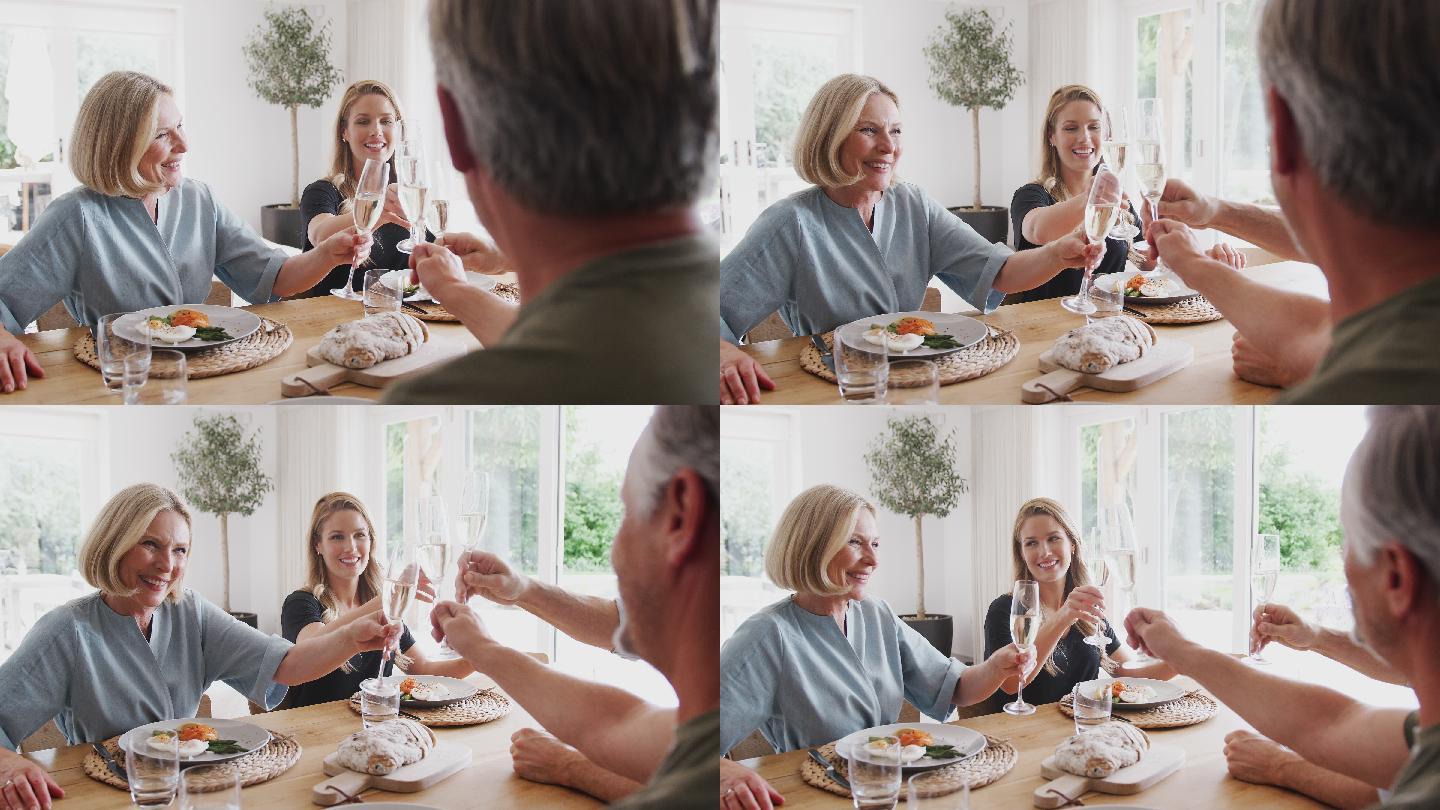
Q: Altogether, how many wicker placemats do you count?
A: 8